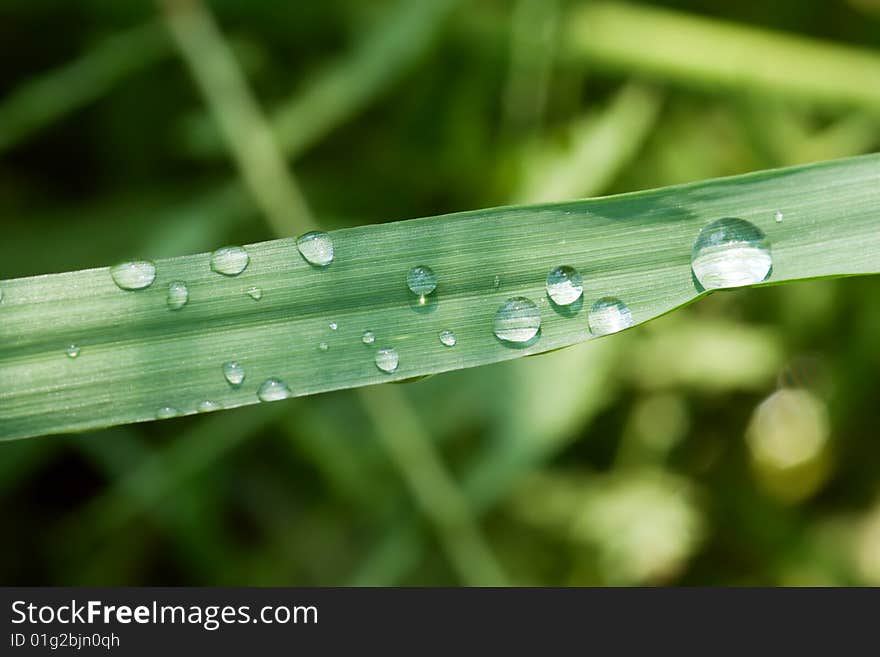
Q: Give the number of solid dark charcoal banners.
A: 1